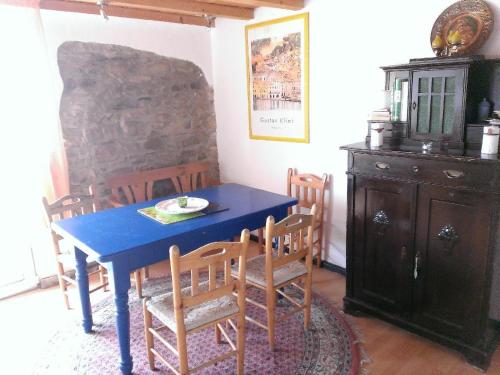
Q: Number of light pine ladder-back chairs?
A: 4